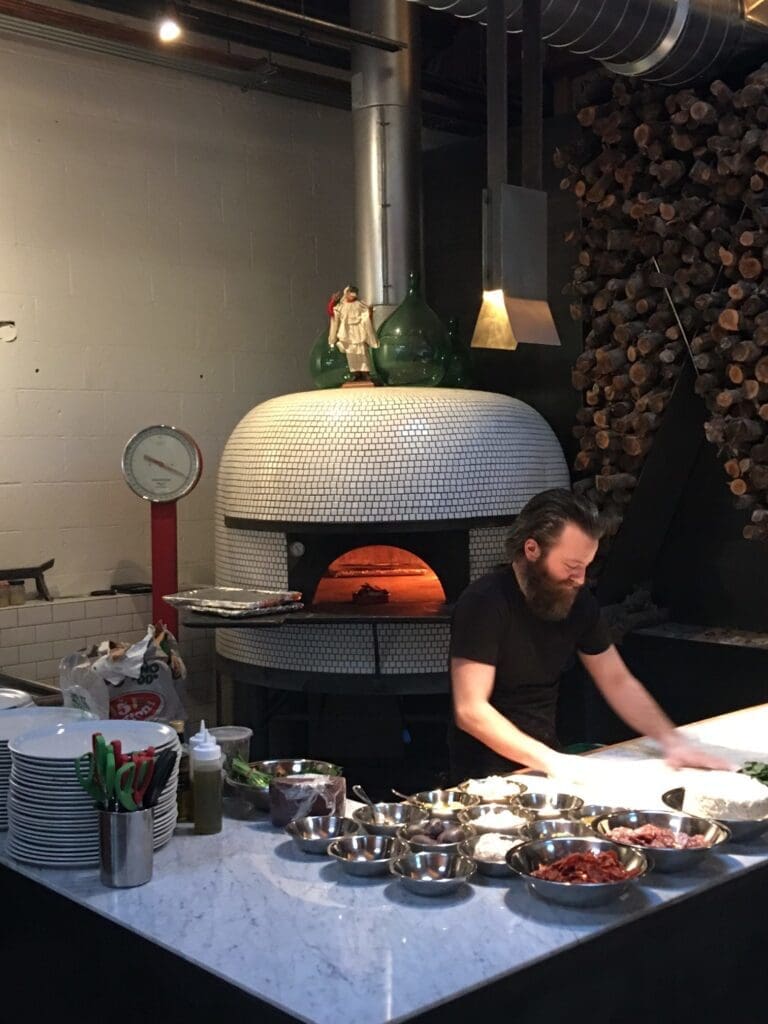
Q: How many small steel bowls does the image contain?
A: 12